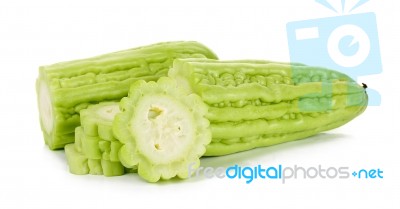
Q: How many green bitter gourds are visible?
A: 2